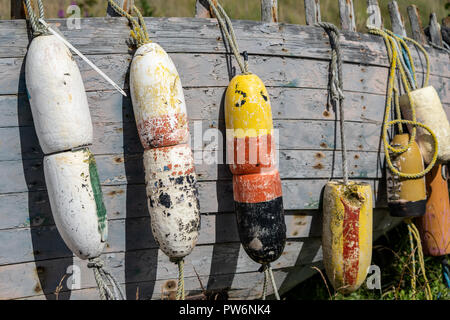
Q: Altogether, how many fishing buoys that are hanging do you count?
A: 7